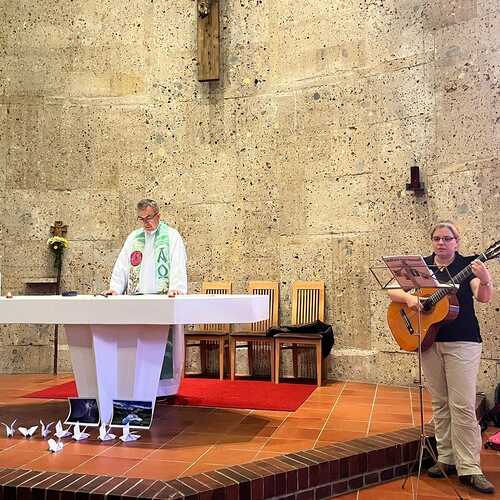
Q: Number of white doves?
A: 8